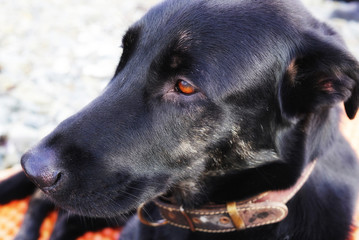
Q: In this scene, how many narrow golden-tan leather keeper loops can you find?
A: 1